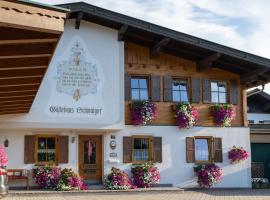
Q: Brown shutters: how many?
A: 12